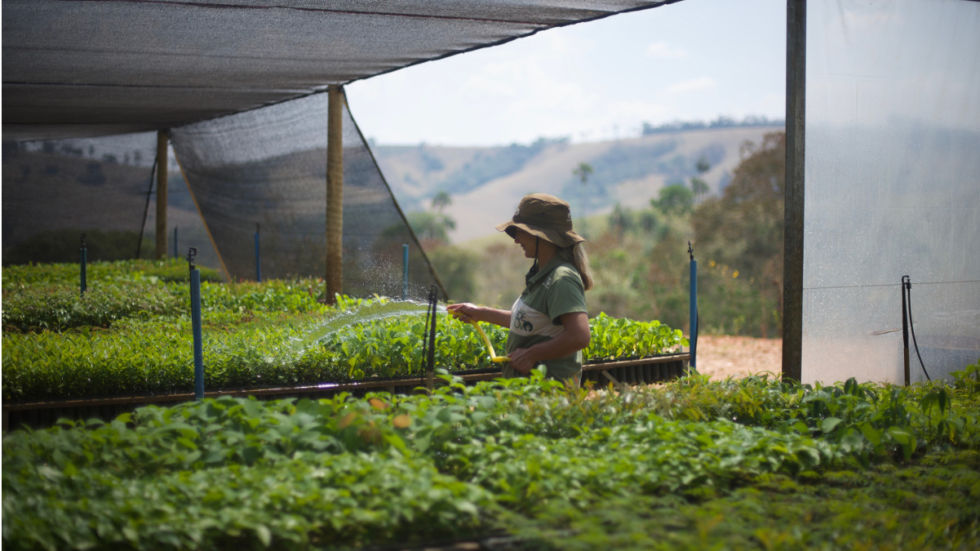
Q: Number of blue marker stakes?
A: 6